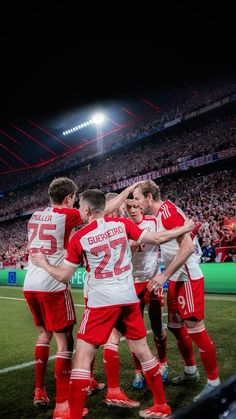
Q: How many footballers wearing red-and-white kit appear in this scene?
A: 5